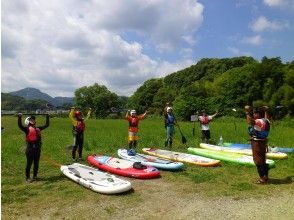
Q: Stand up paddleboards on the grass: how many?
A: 7